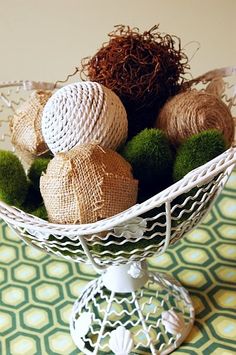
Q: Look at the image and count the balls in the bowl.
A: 9